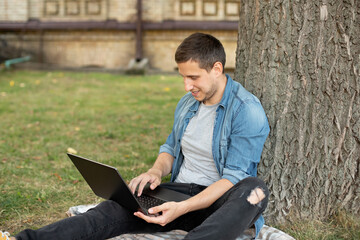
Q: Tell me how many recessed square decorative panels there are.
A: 6